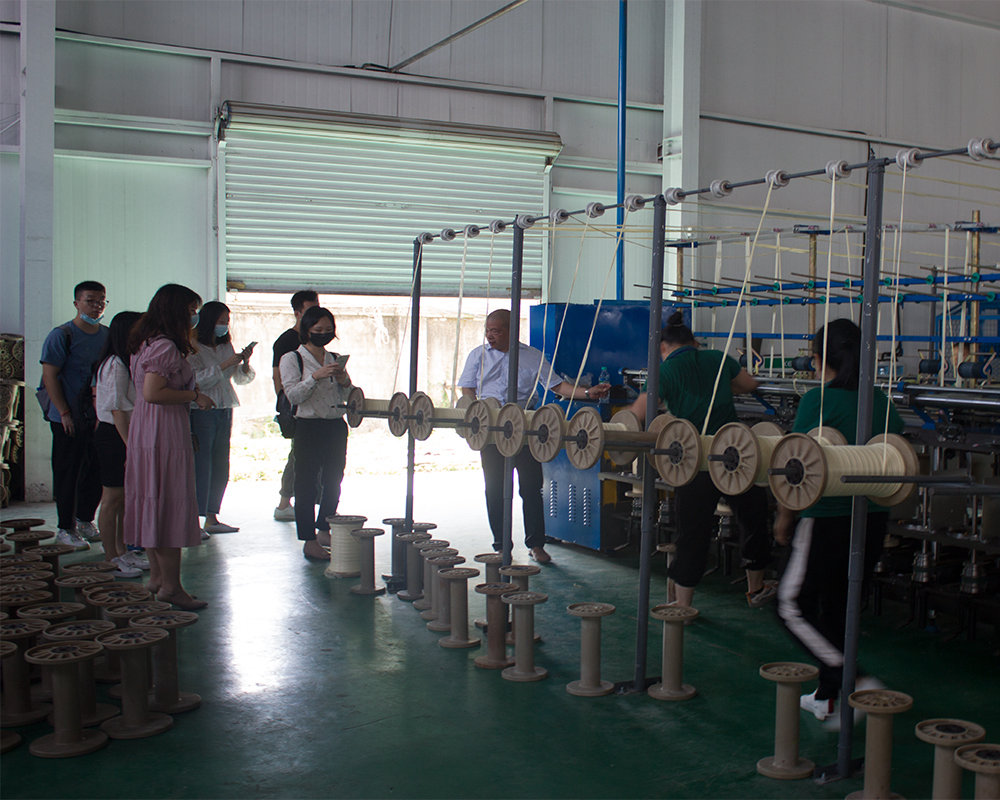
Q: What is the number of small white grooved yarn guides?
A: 14